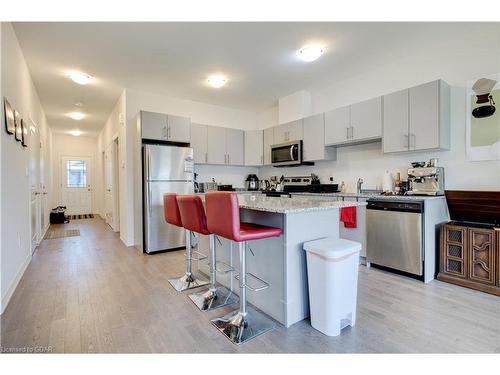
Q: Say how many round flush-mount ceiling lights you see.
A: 5